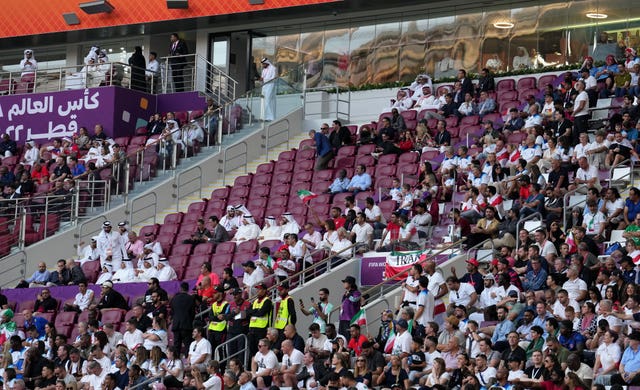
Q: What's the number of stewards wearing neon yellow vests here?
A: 3